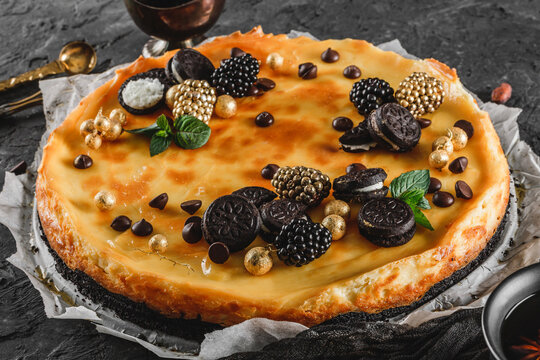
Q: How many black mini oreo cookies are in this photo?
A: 9